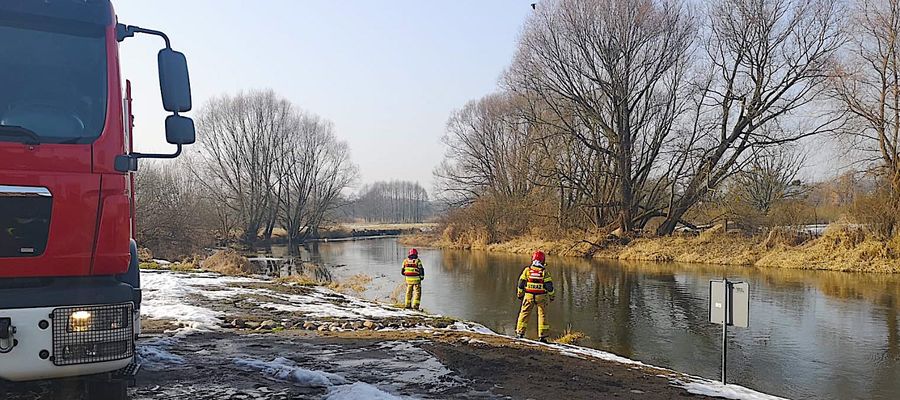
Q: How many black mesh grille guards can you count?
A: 1